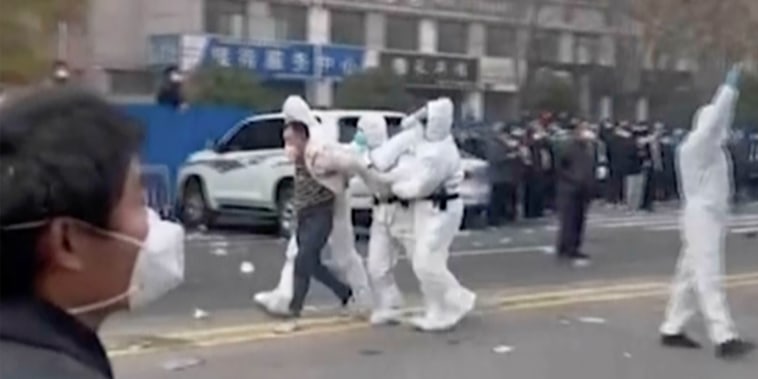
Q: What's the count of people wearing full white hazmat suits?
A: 4